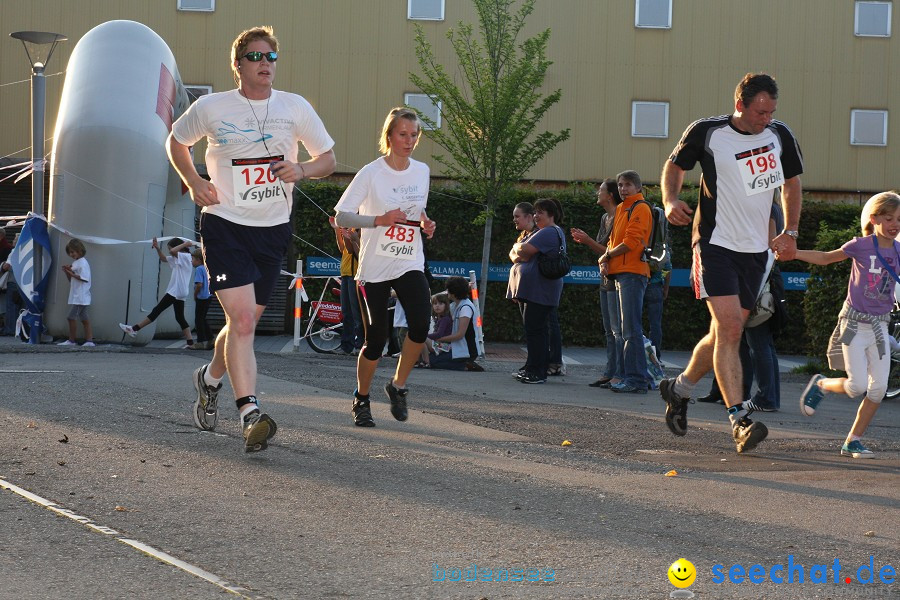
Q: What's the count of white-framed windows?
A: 8